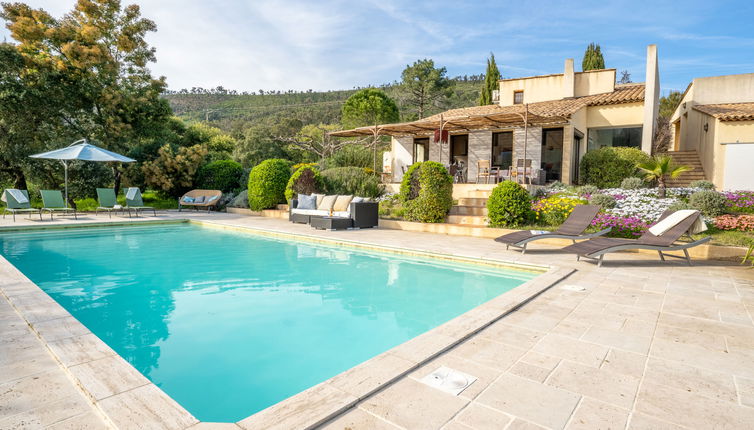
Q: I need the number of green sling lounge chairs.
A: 4